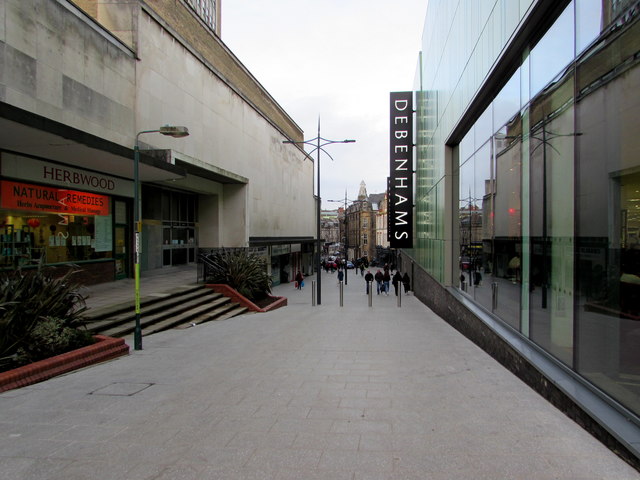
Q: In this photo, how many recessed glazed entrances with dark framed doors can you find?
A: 1